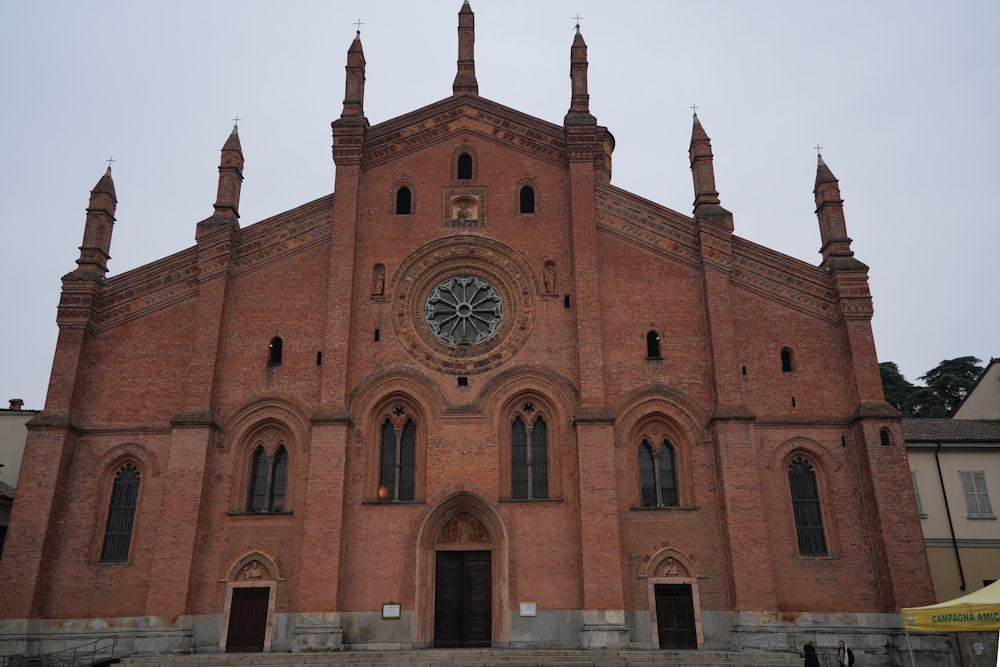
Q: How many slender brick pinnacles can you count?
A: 7